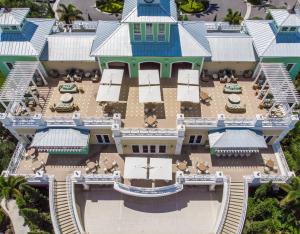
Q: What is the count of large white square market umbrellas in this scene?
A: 8